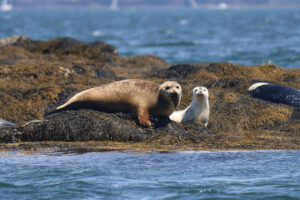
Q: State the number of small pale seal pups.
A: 1